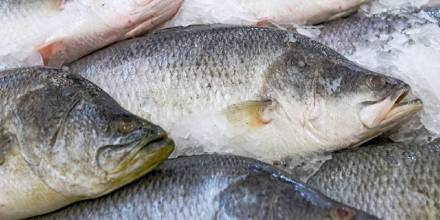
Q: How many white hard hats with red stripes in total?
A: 0